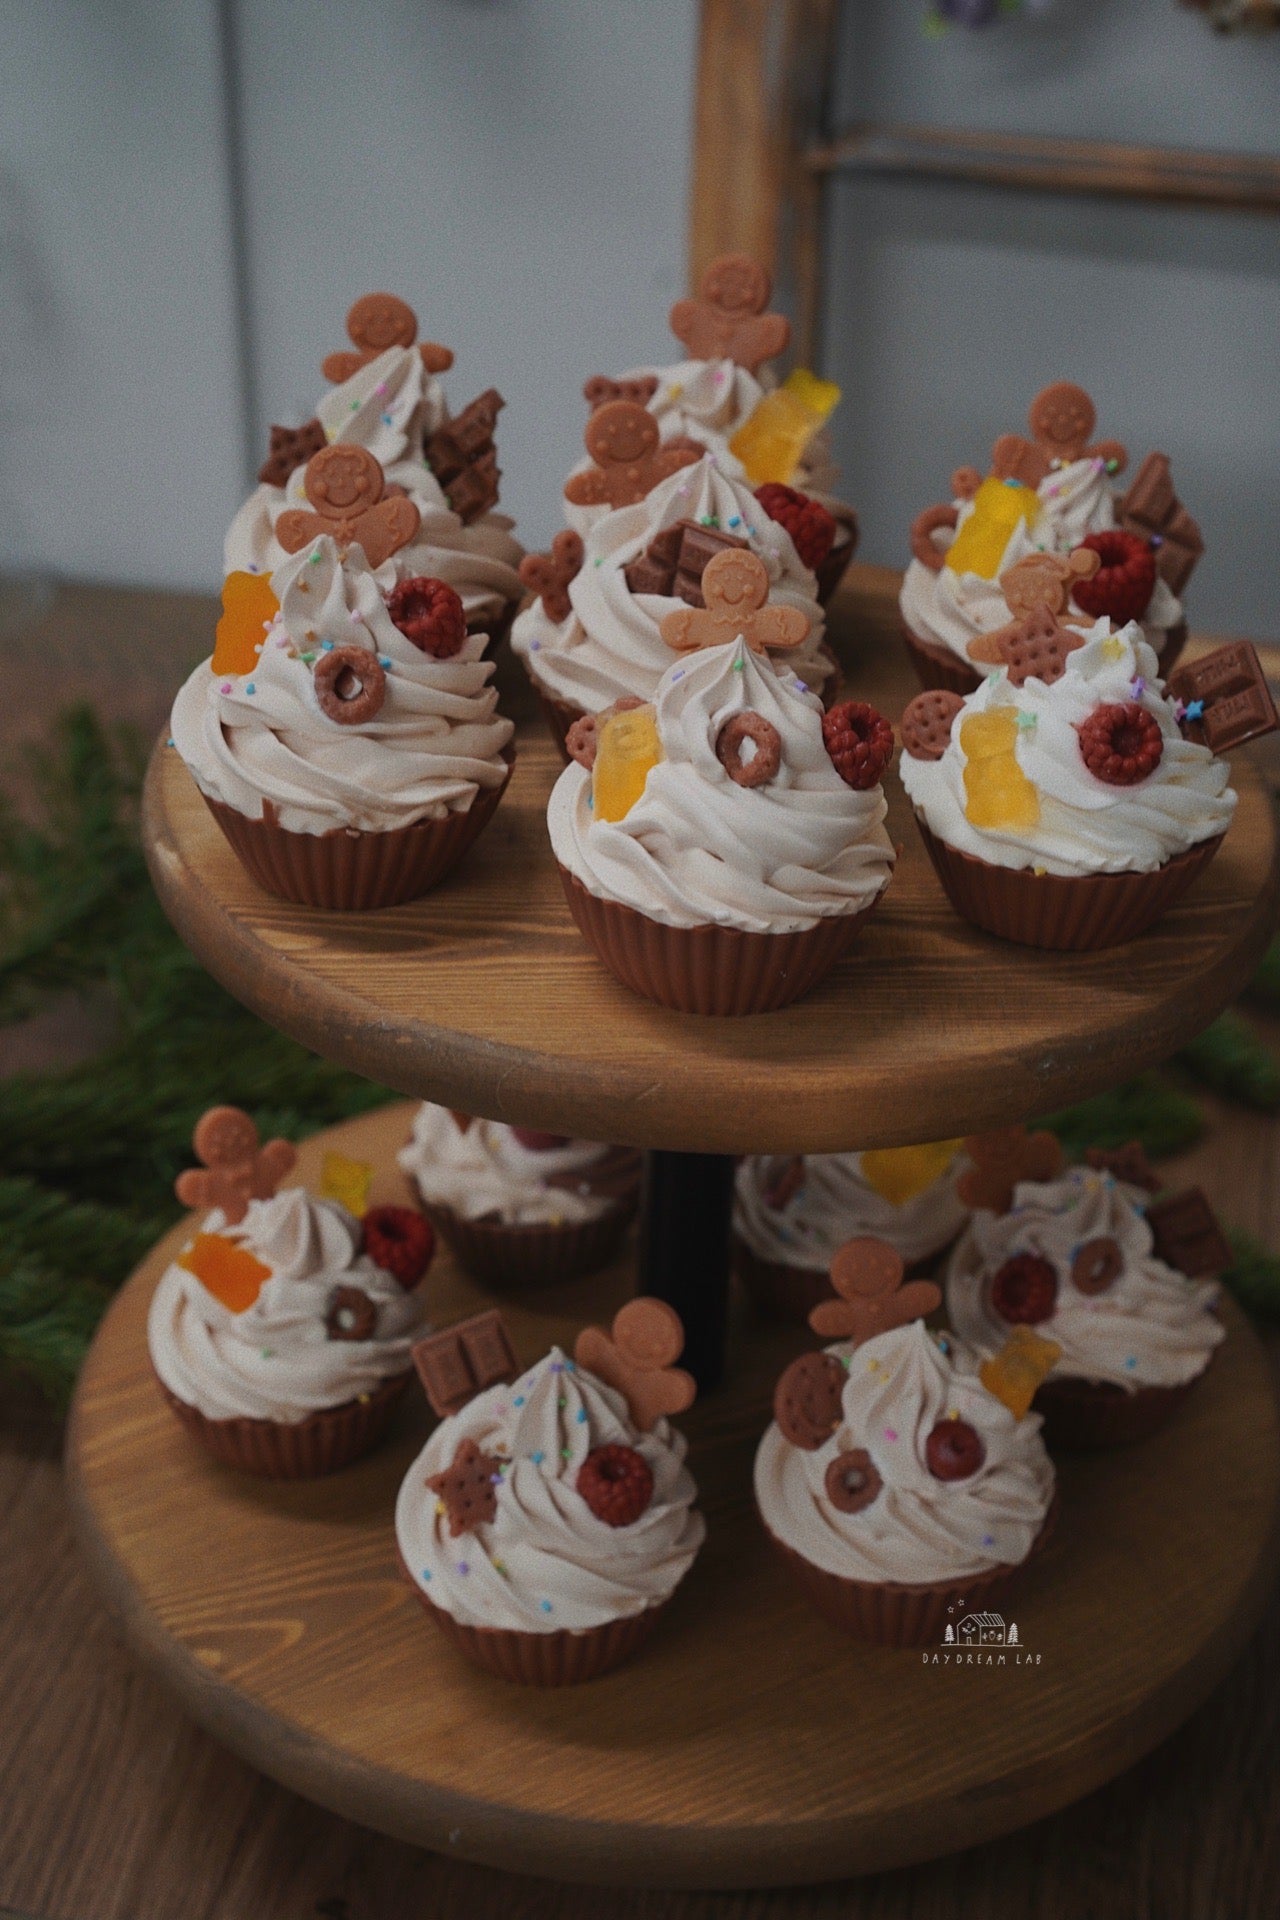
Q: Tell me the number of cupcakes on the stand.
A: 13